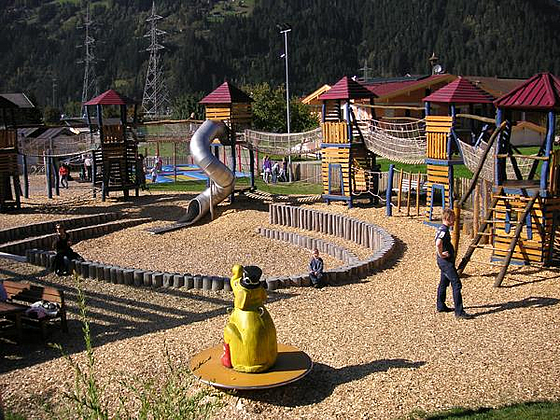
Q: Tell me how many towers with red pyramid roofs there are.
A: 5